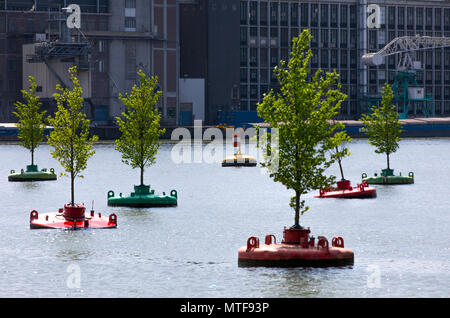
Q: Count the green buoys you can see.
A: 3